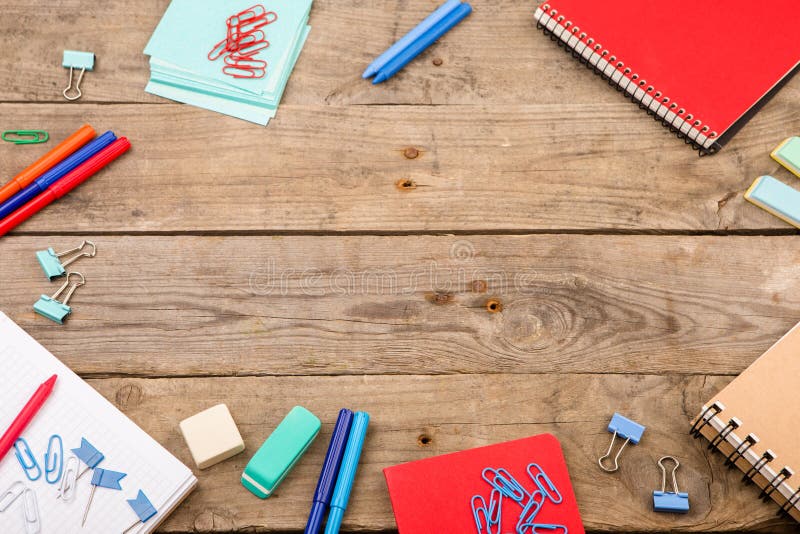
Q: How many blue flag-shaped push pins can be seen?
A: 3